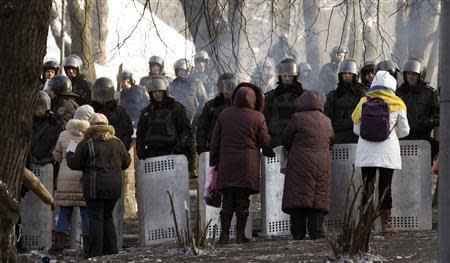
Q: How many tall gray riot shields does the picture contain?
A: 7